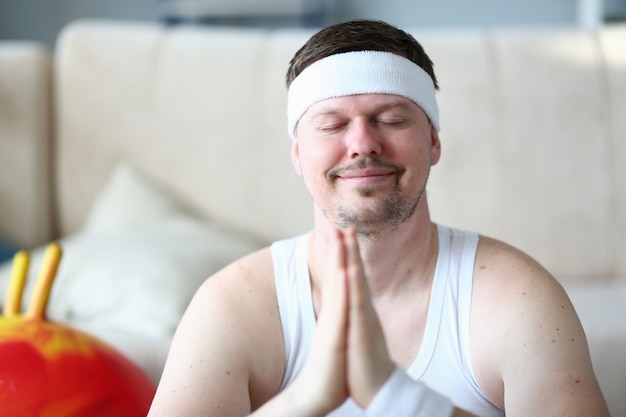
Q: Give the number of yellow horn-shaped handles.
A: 2